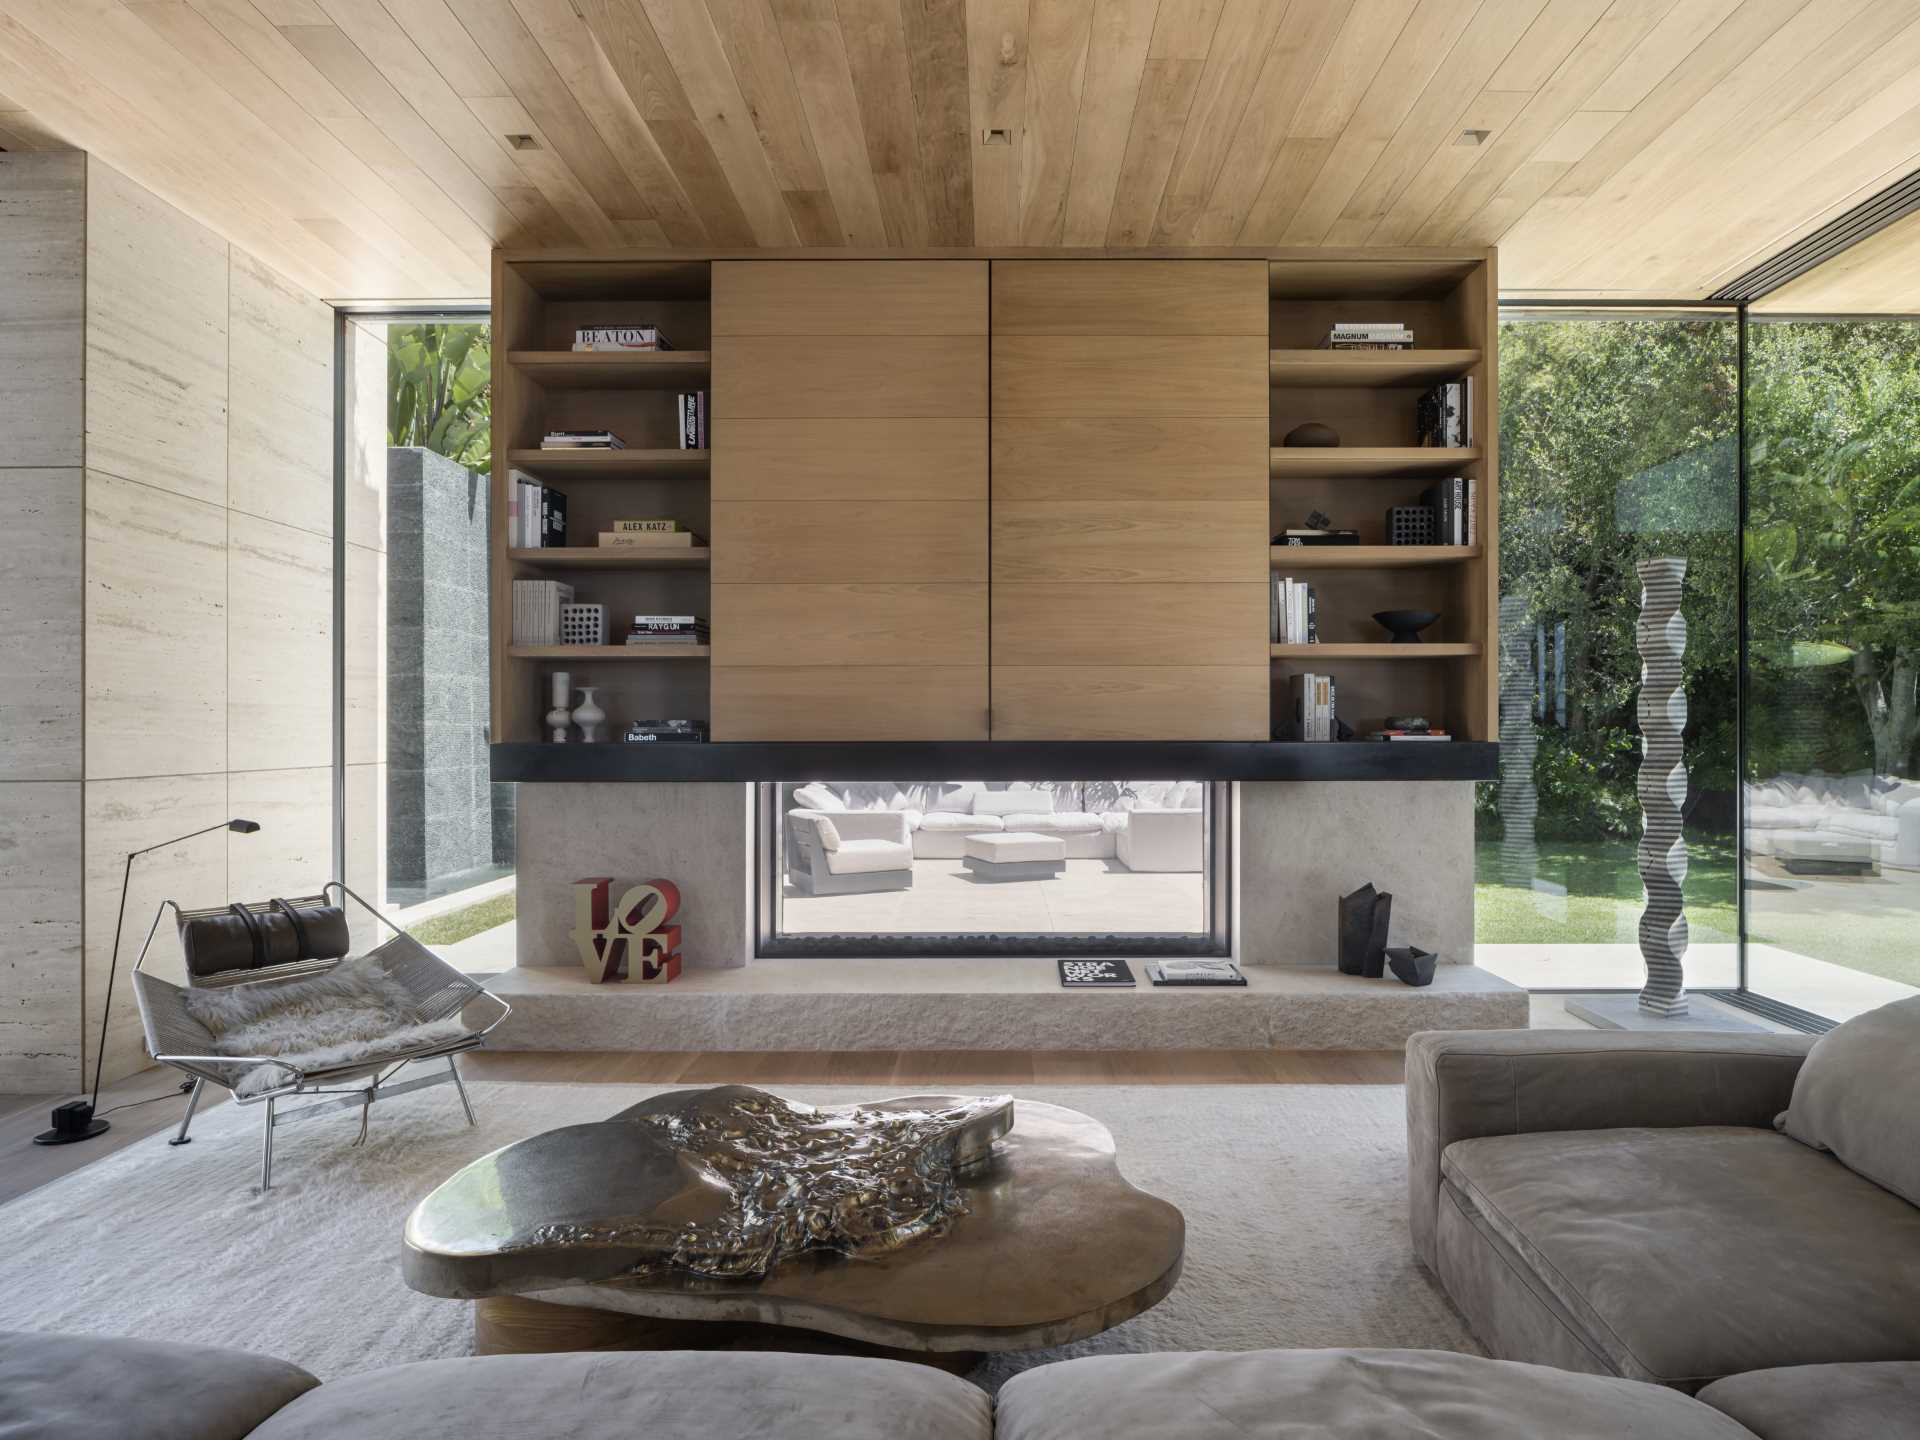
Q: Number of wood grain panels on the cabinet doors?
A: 12